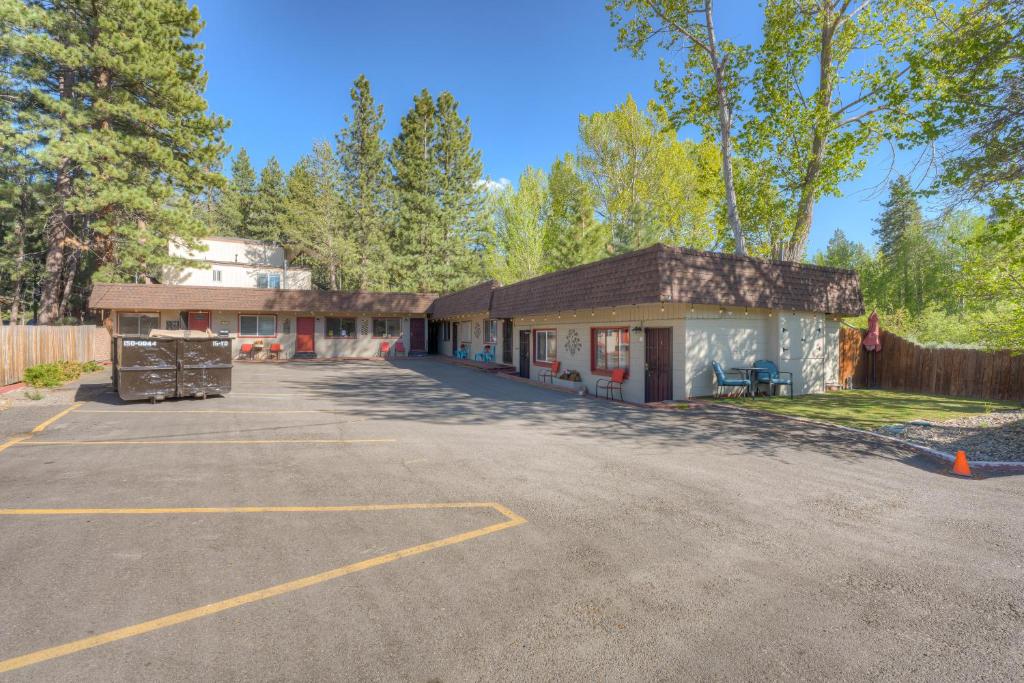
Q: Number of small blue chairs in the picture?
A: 2